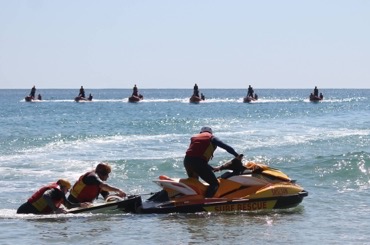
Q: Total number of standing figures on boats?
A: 6